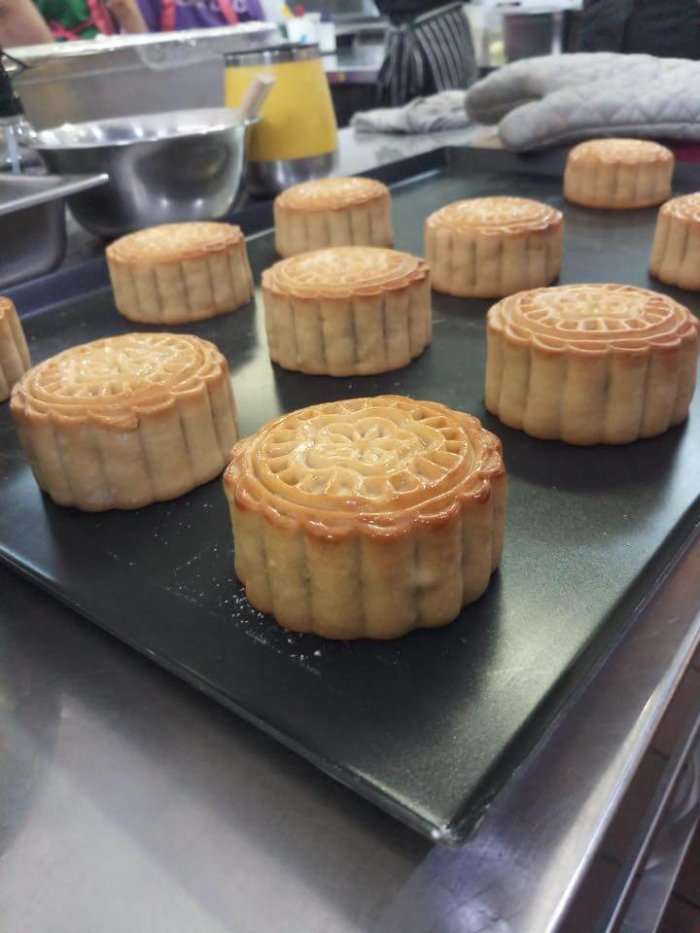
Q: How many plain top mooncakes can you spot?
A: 0